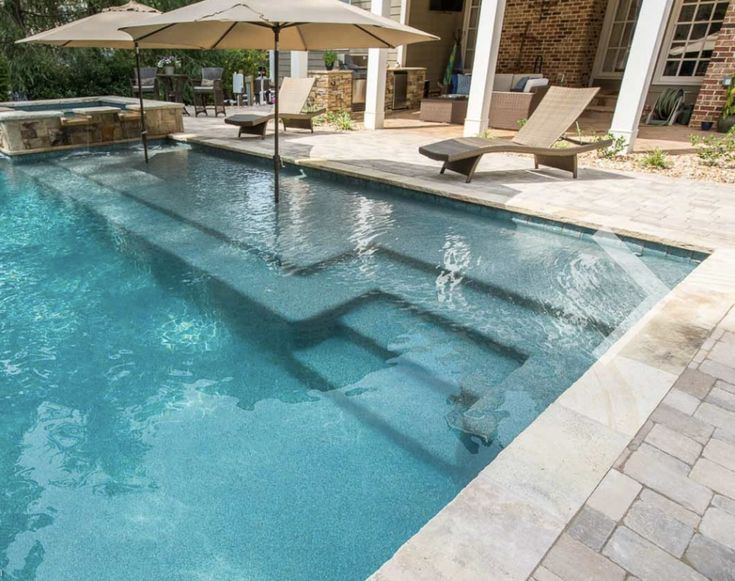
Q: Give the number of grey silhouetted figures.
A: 0